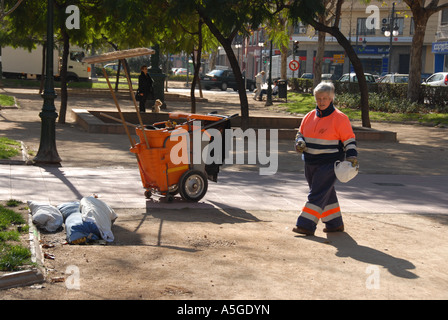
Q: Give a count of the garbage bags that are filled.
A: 4